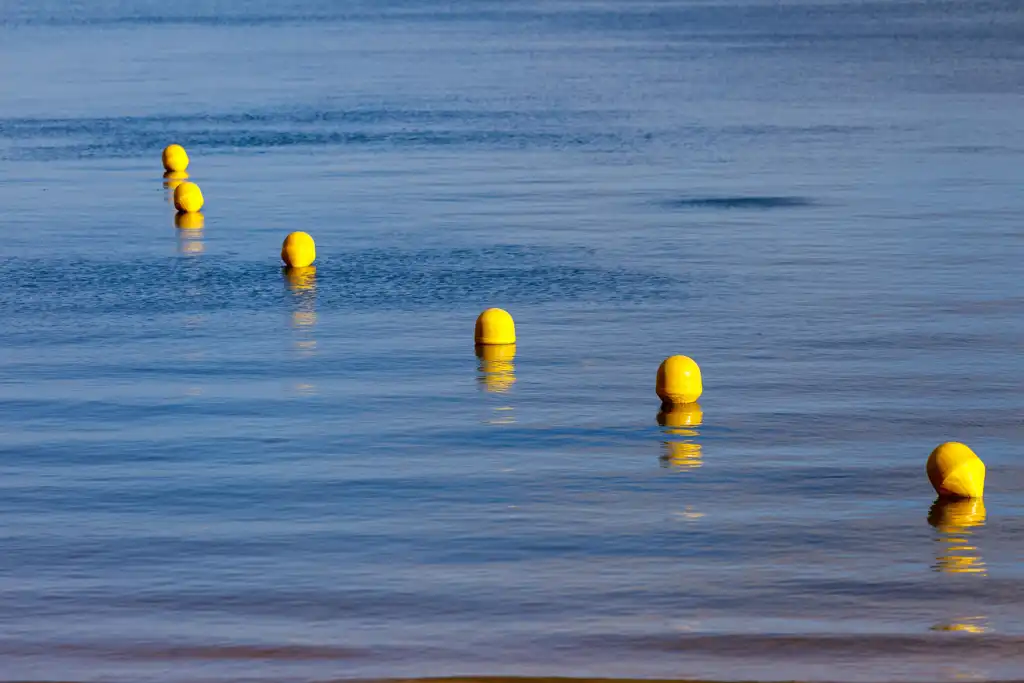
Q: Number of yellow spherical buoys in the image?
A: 6